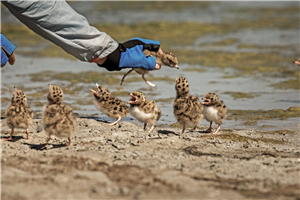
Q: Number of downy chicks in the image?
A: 7